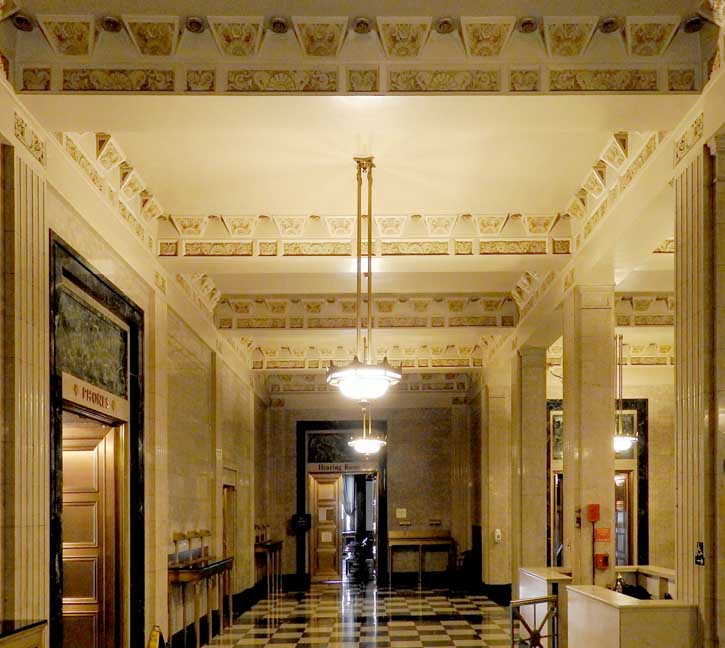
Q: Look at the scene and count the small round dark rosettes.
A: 9